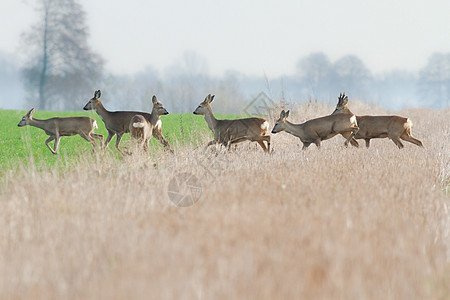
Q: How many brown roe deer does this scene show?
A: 6